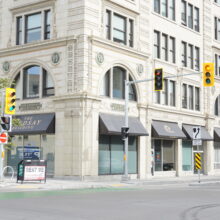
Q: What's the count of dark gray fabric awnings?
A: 5